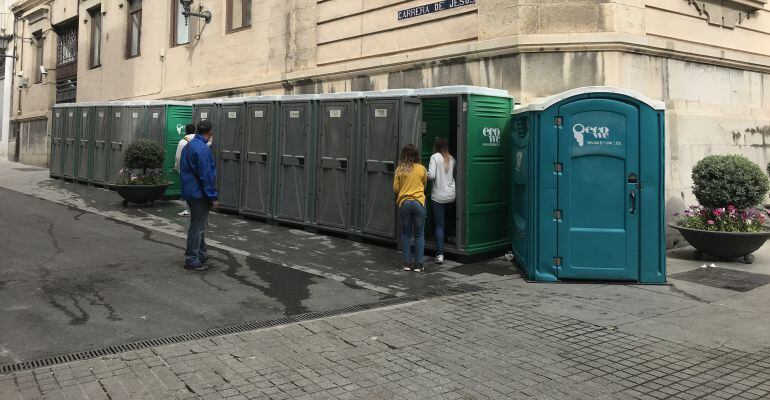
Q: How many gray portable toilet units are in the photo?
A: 14